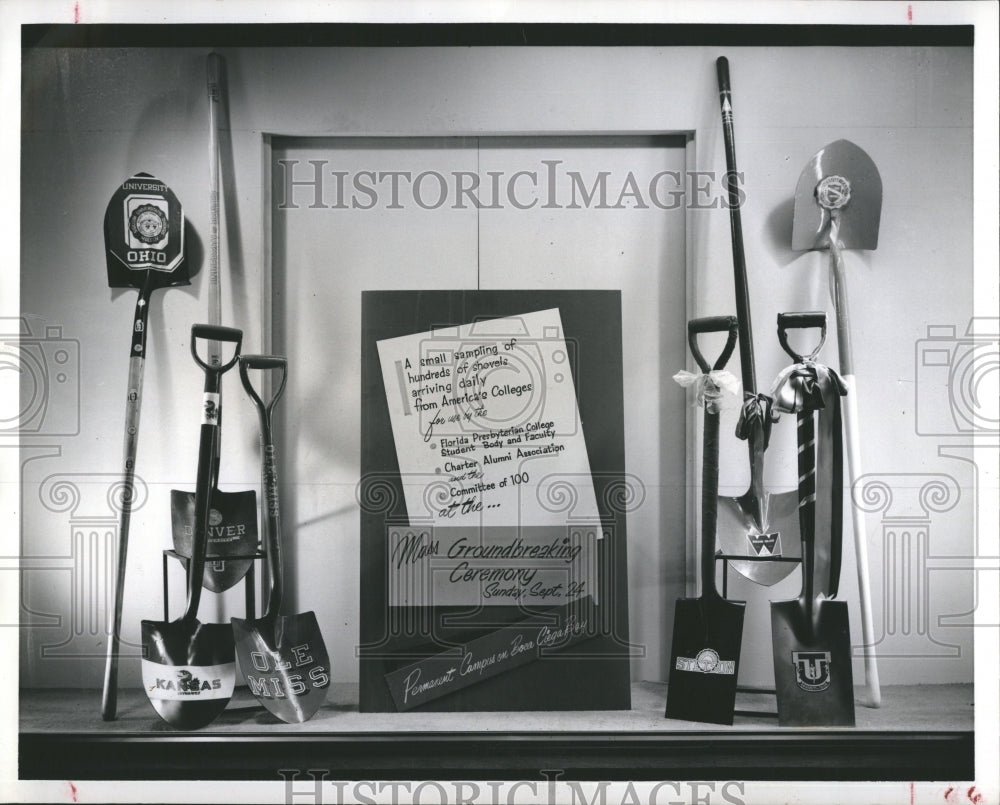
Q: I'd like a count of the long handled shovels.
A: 4